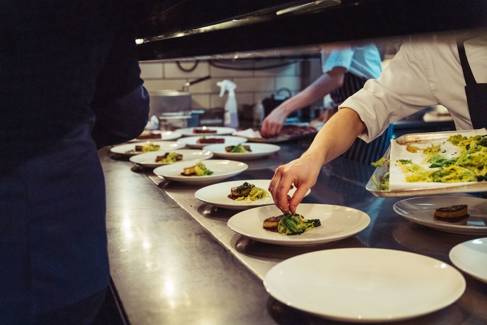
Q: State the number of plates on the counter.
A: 12